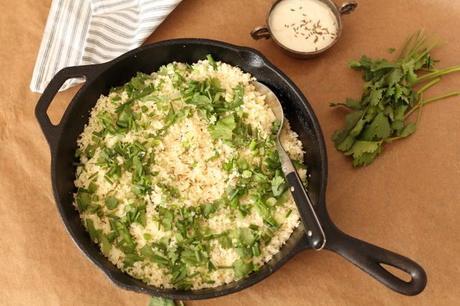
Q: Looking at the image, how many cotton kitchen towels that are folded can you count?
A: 1